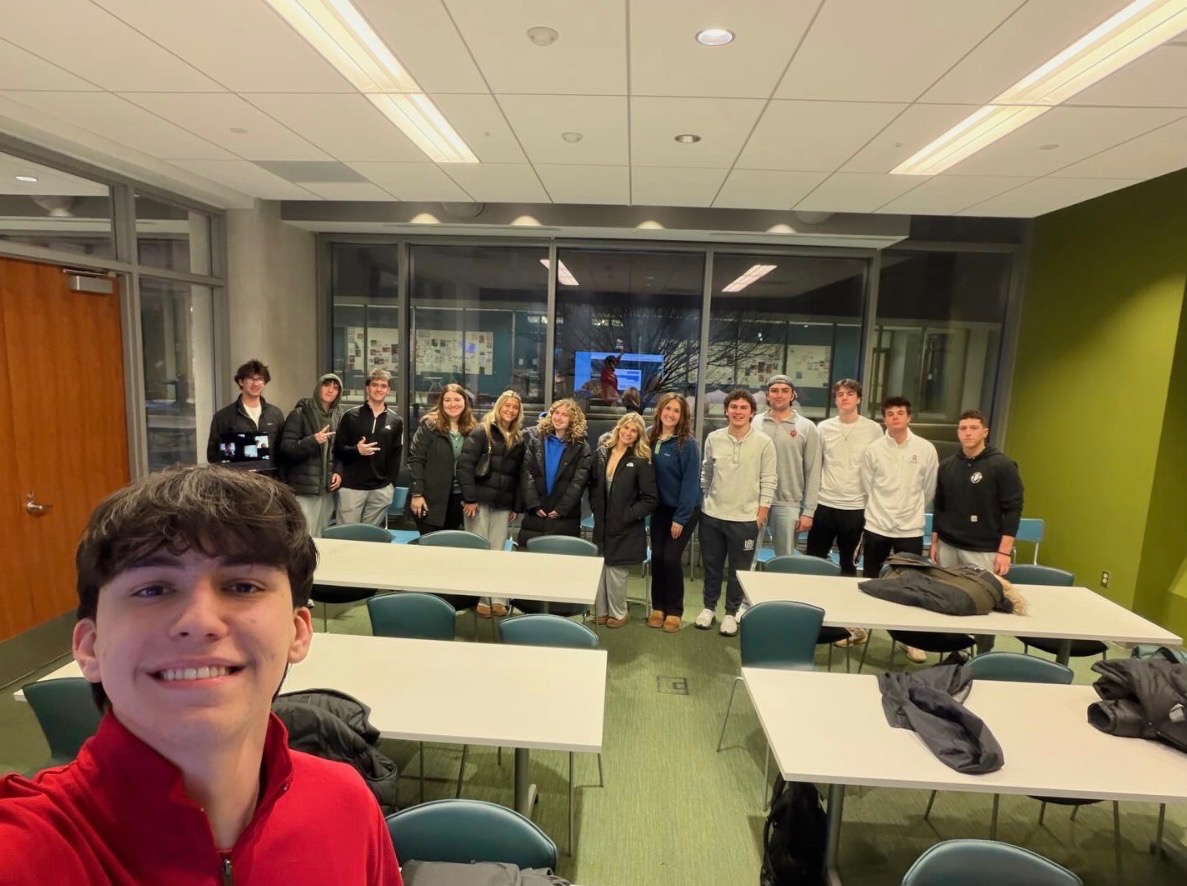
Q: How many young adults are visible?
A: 14